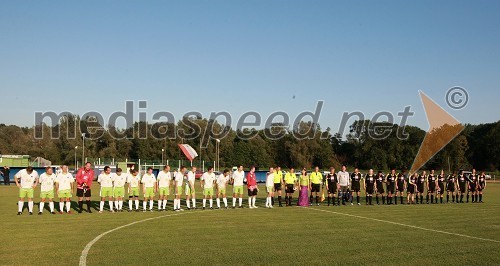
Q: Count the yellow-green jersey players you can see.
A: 3